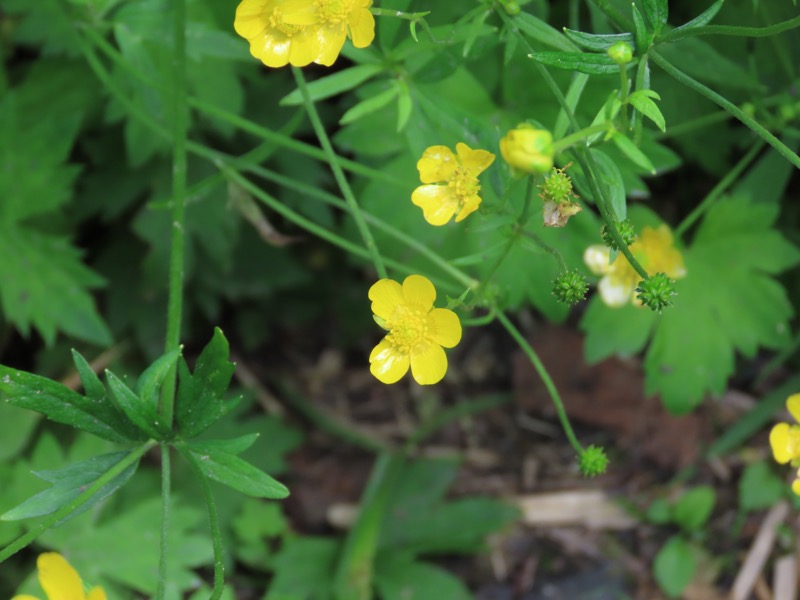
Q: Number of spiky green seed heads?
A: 5